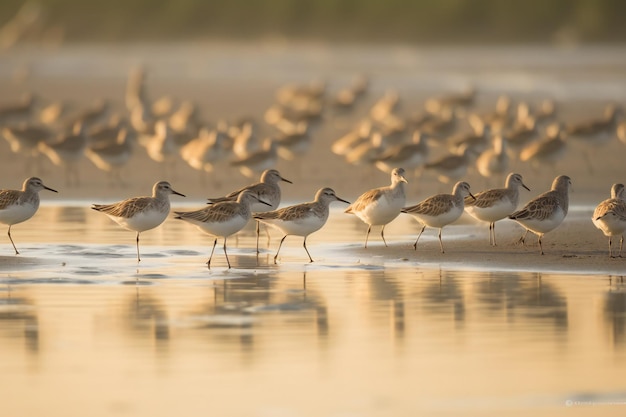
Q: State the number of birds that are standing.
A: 10